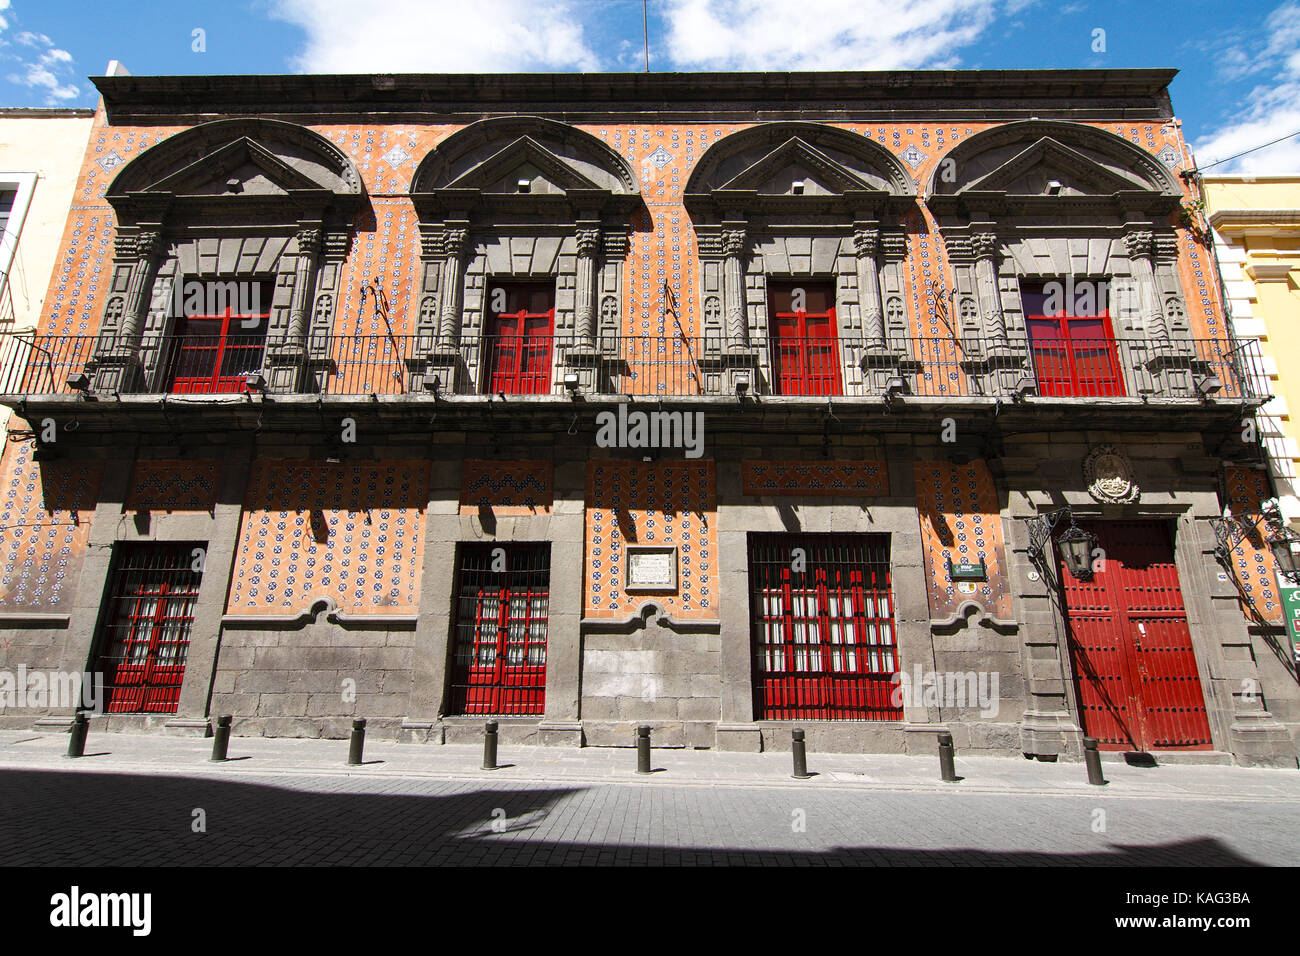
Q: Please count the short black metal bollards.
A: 8